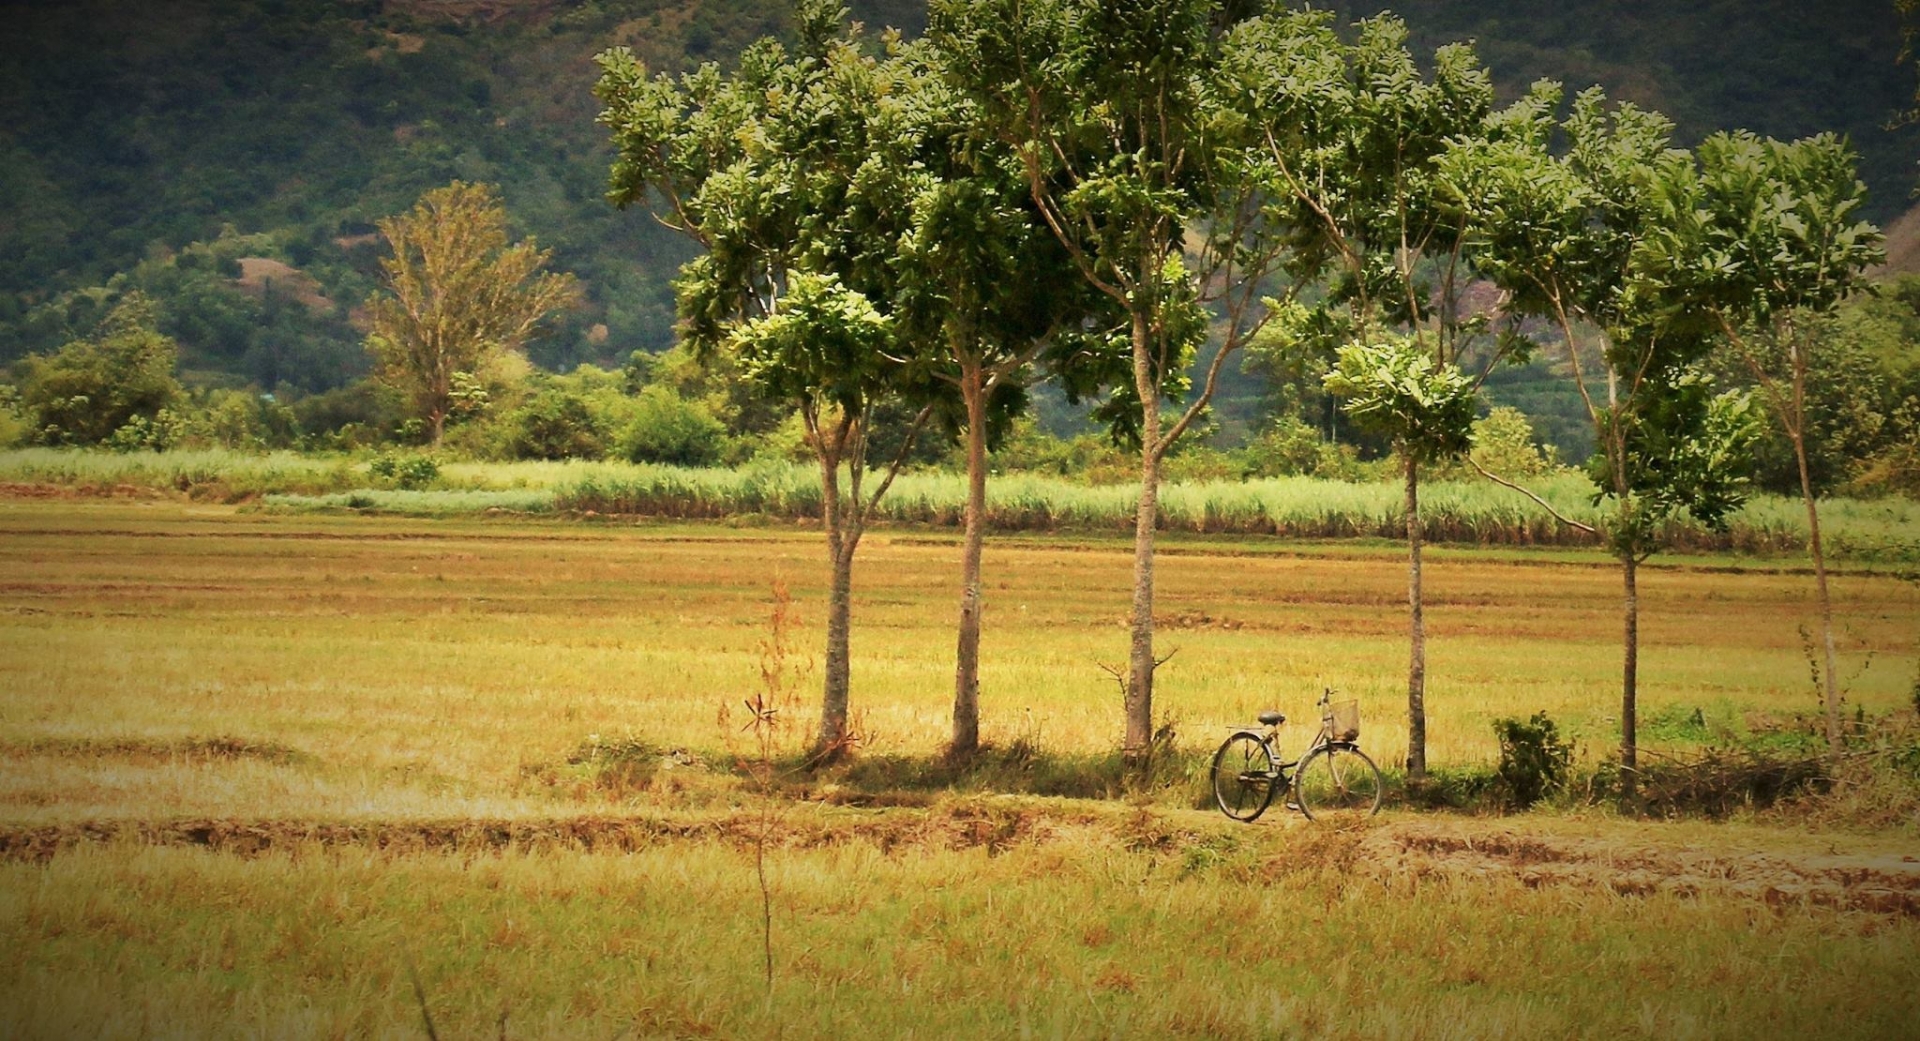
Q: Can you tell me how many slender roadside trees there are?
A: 6